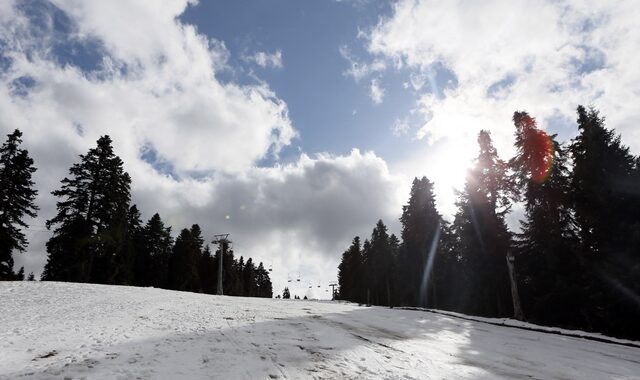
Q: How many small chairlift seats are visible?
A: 6